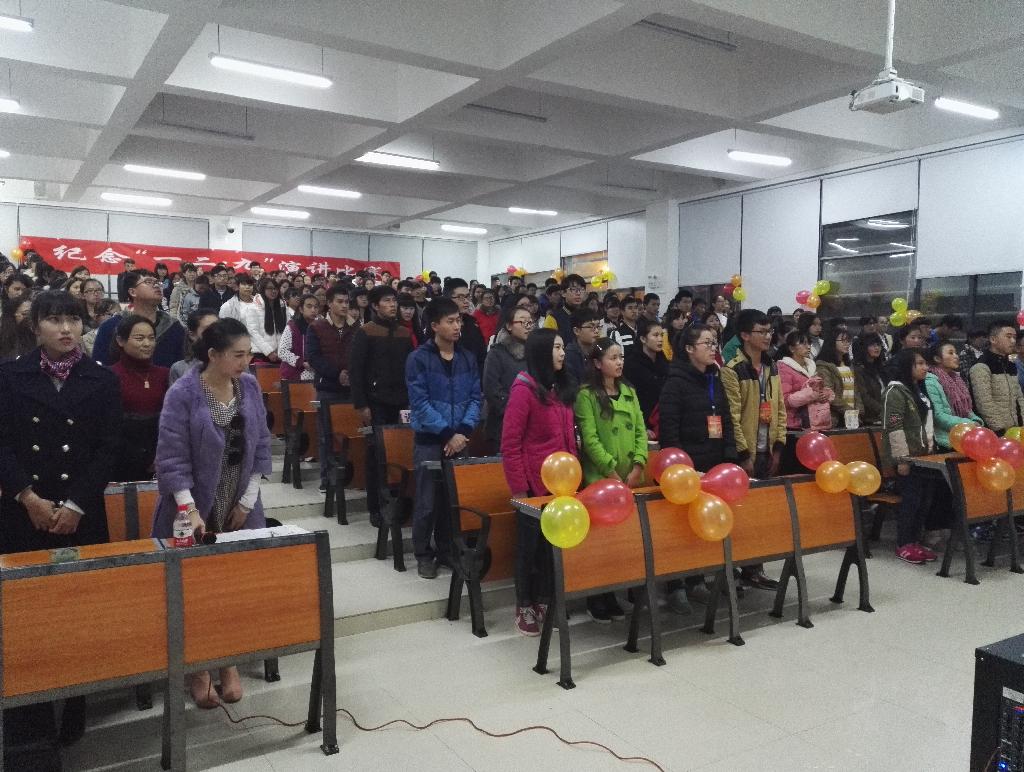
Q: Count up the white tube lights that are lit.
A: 13